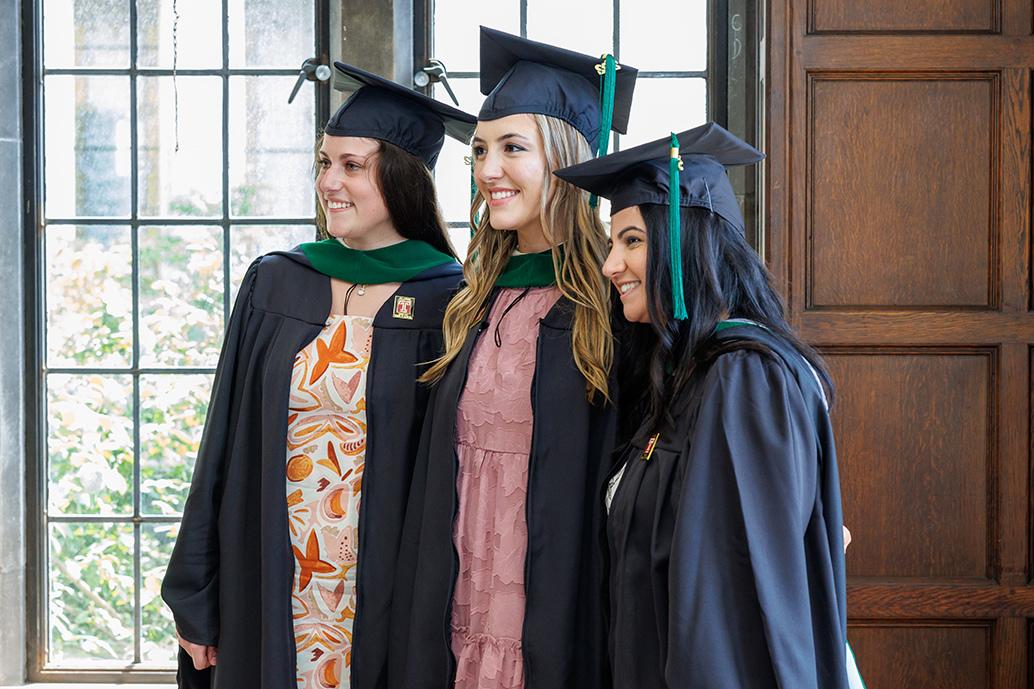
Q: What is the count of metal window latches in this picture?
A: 2